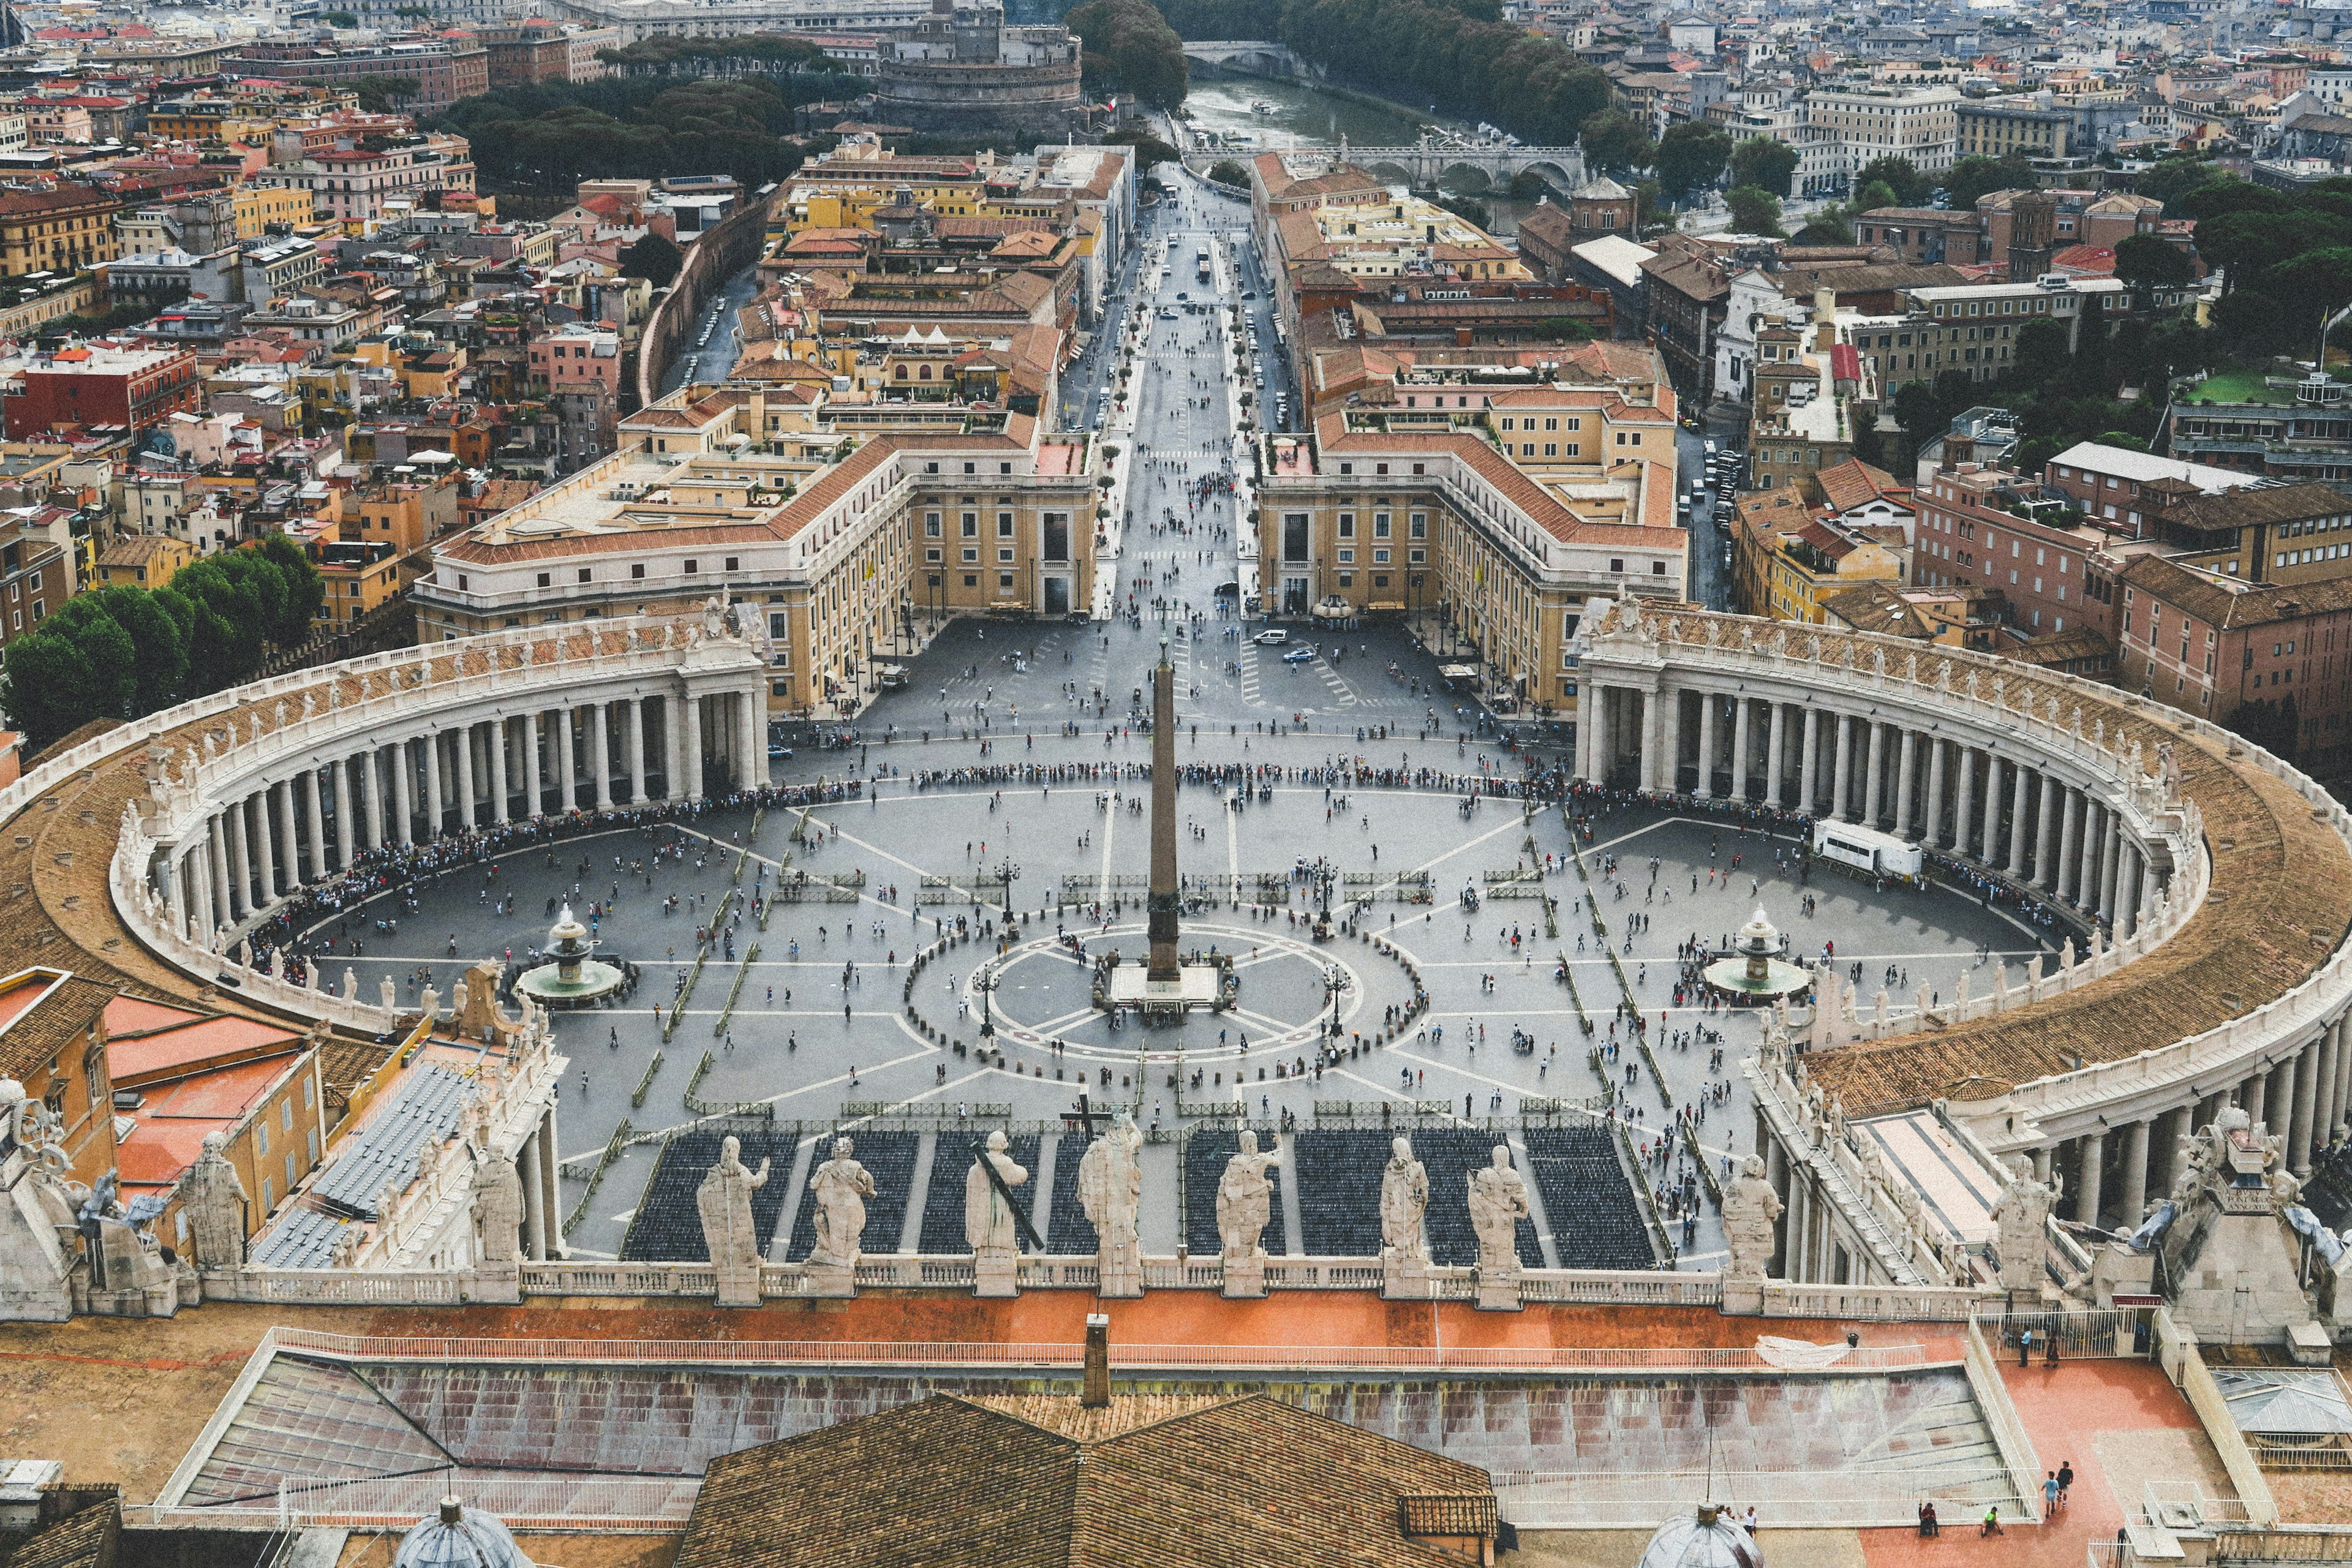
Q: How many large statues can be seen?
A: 11